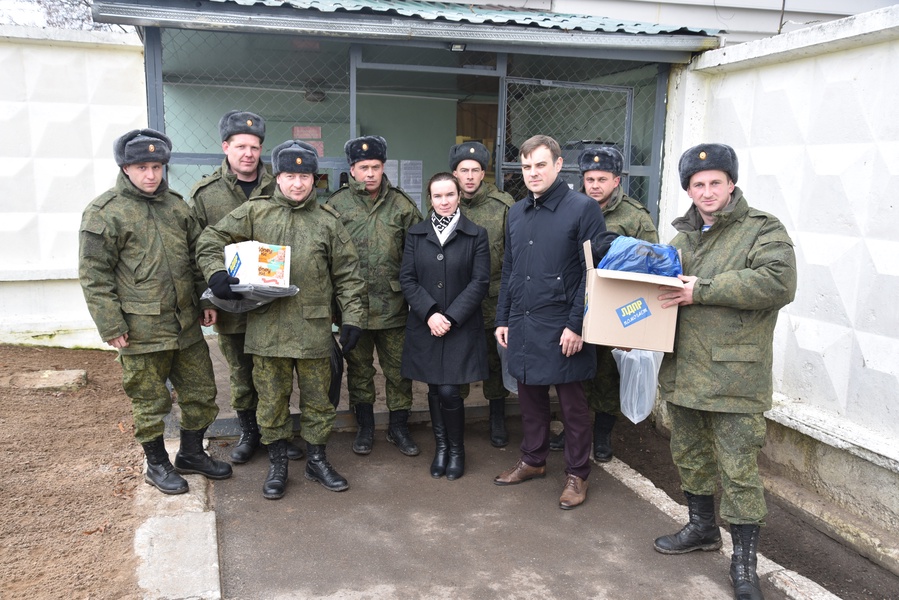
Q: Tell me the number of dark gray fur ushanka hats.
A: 7